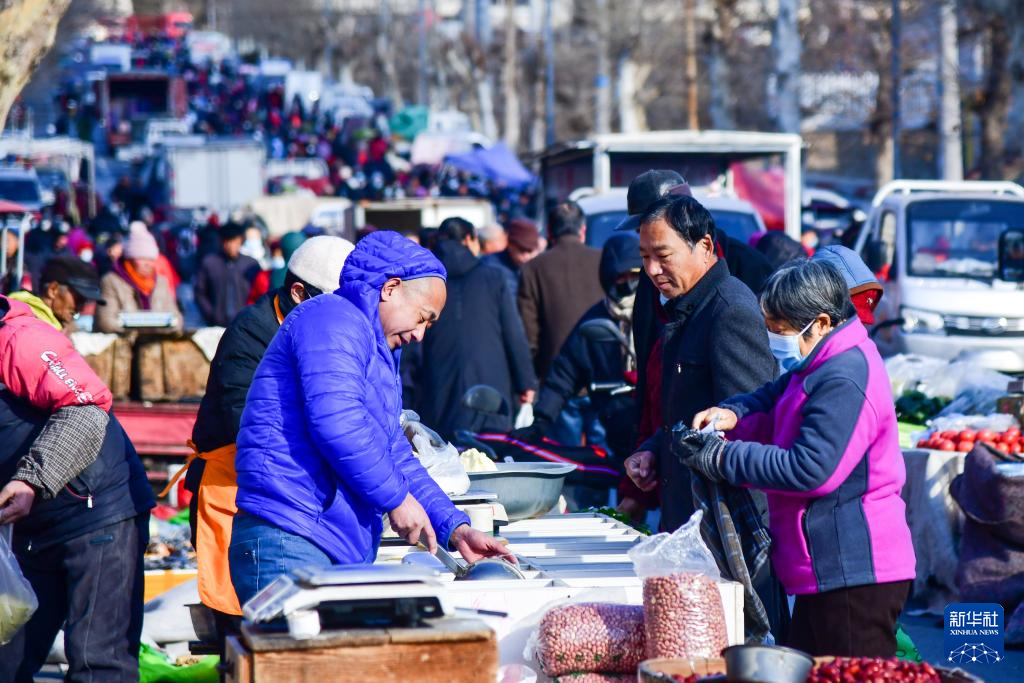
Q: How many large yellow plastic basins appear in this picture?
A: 0